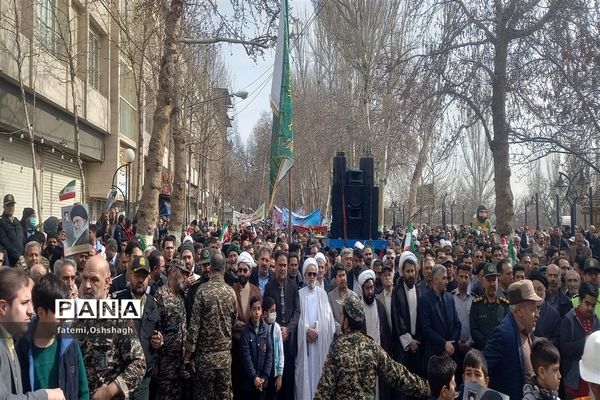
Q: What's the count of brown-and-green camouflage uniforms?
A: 4